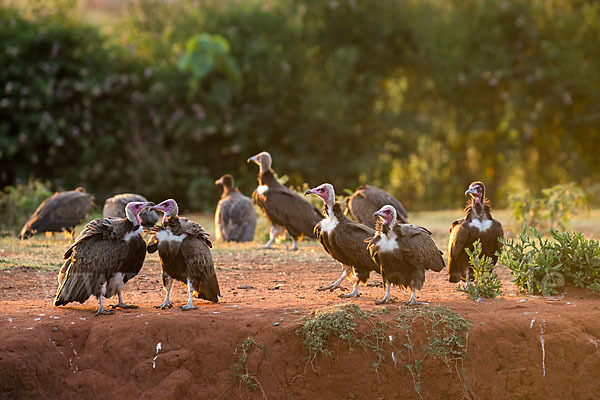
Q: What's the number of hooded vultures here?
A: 10